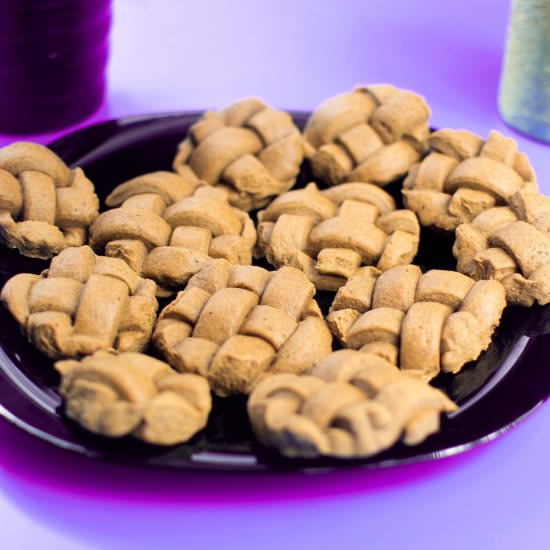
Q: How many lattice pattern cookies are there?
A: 12